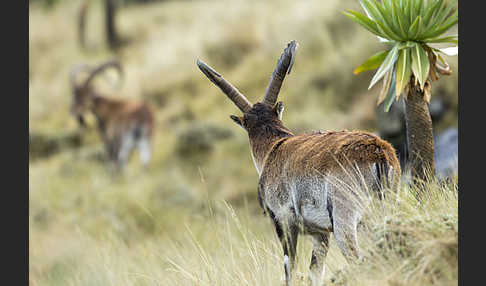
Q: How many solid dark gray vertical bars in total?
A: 2